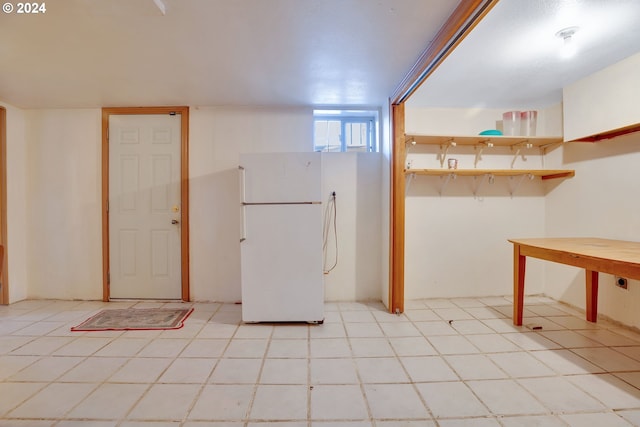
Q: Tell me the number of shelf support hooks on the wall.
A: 8